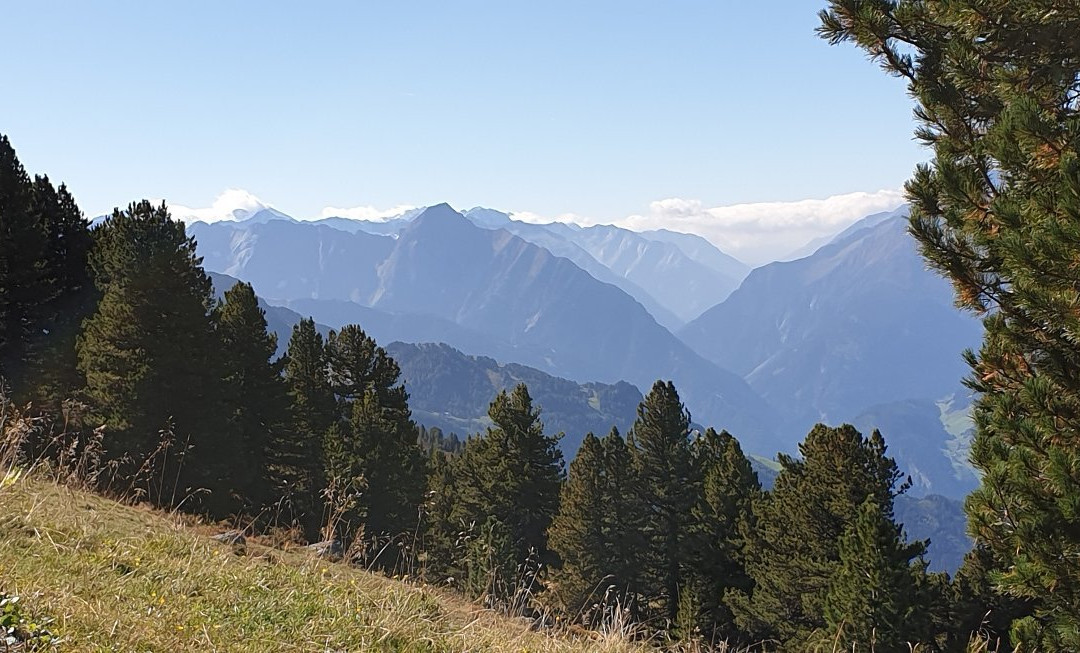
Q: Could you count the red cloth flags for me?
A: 0